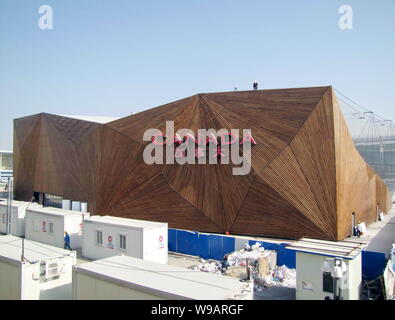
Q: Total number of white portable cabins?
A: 6